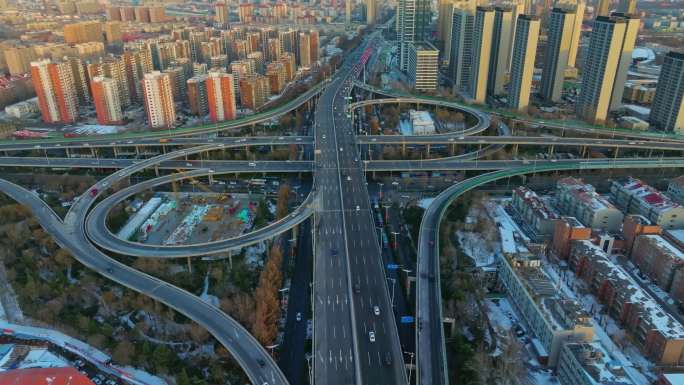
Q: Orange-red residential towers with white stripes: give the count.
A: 4